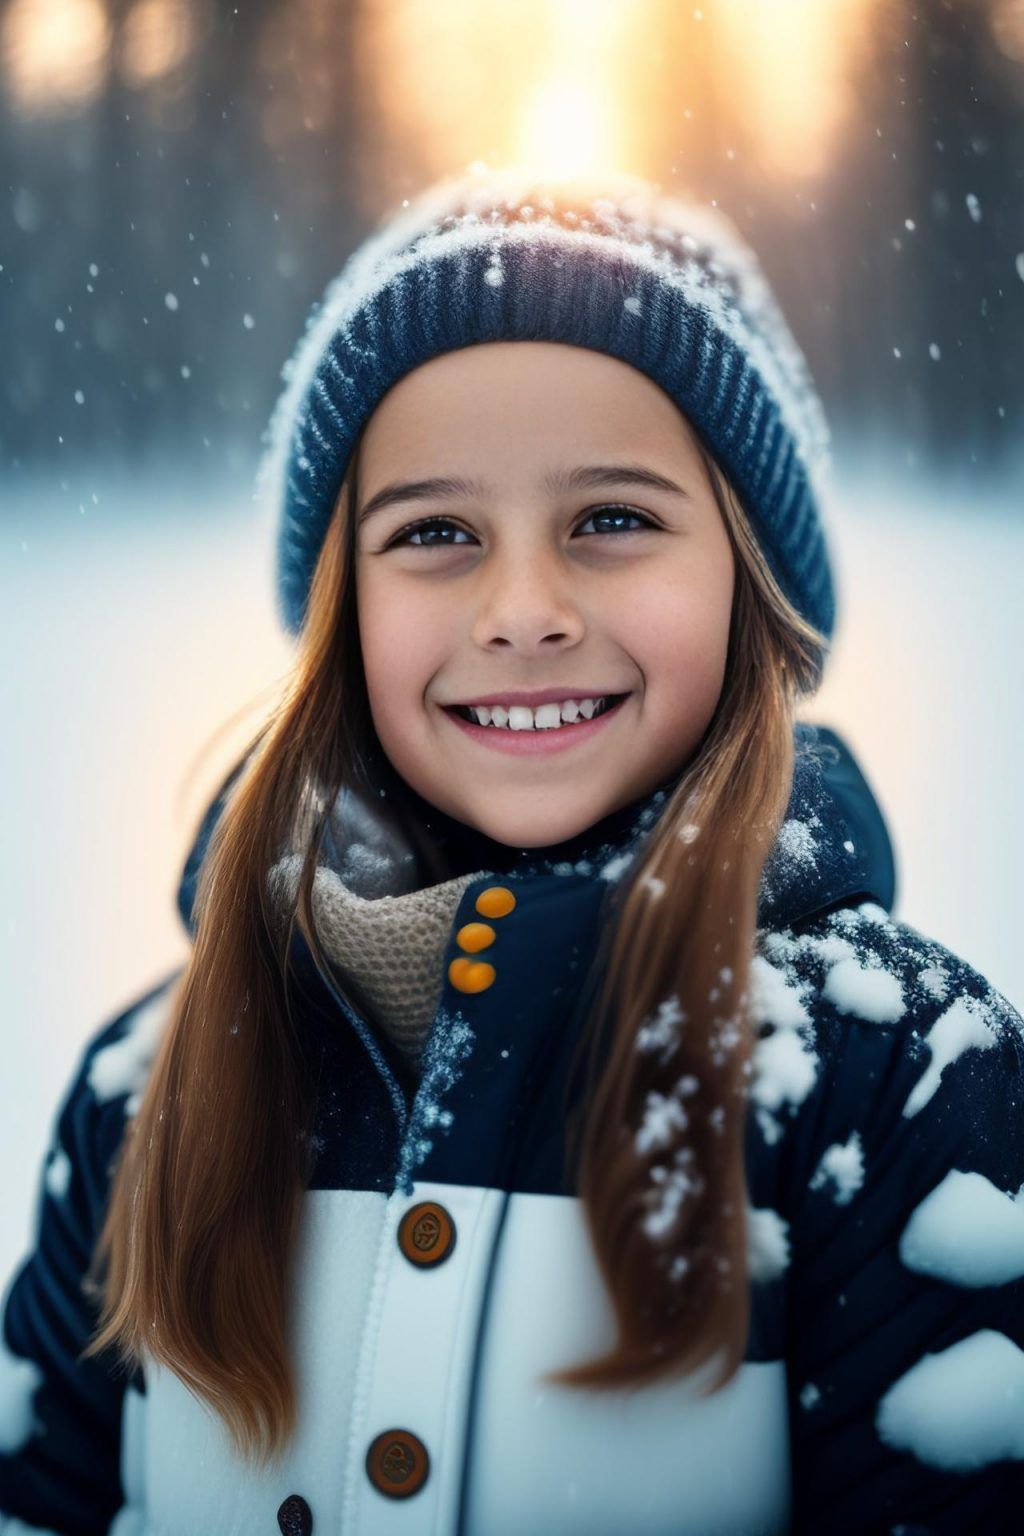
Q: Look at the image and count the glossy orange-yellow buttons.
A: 3